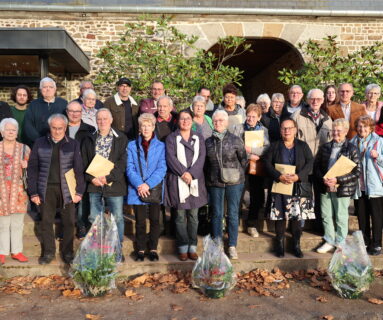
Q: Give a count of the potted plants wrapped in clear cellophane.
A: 3